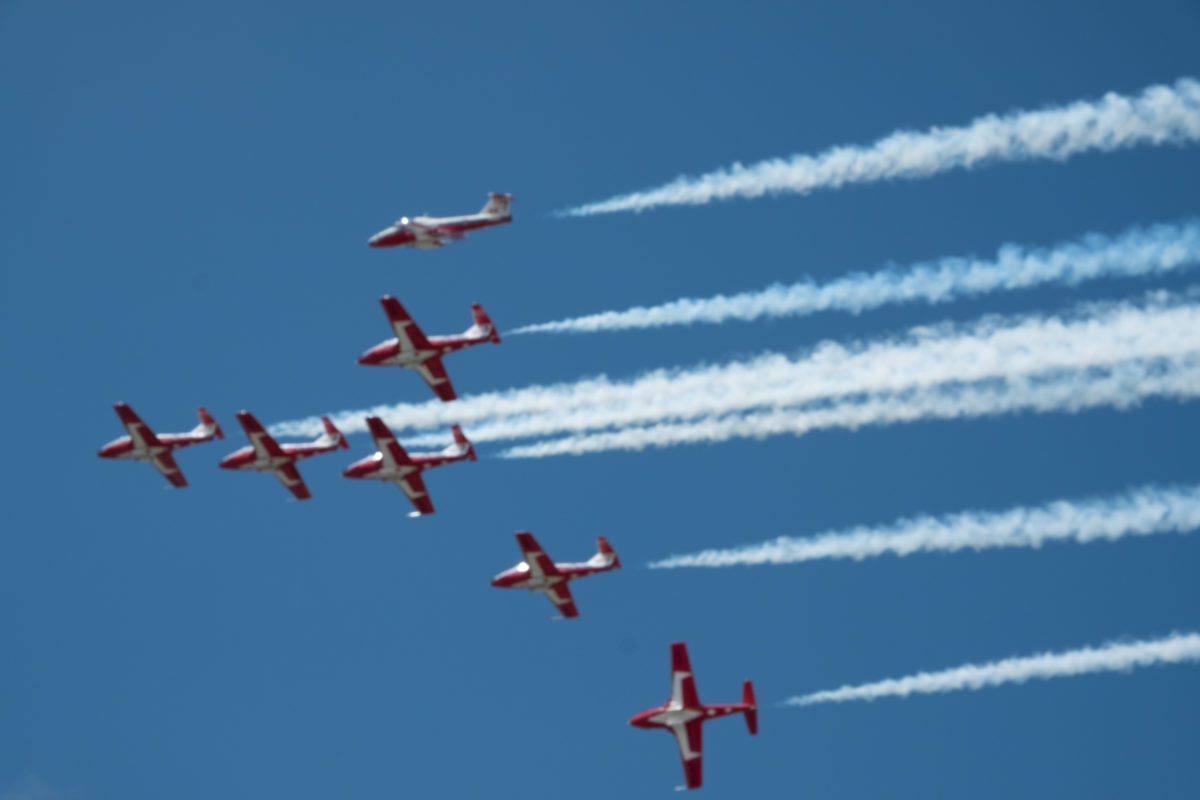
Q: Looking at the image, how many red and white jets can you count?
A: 7